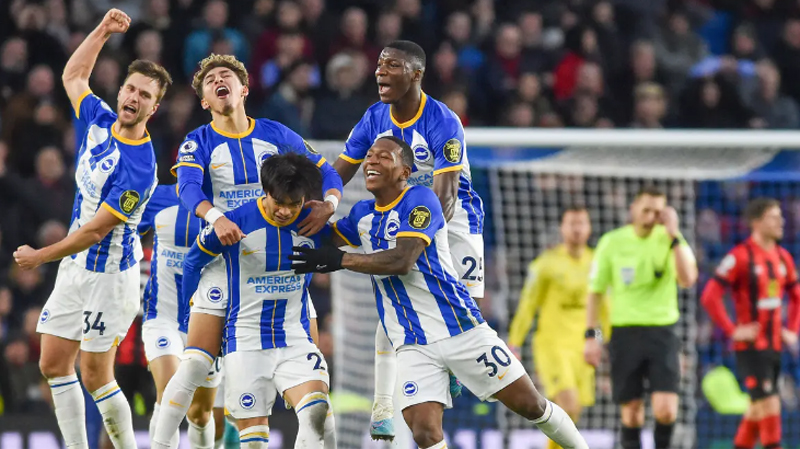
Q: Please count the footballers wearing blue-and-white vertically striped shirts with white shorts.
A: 6